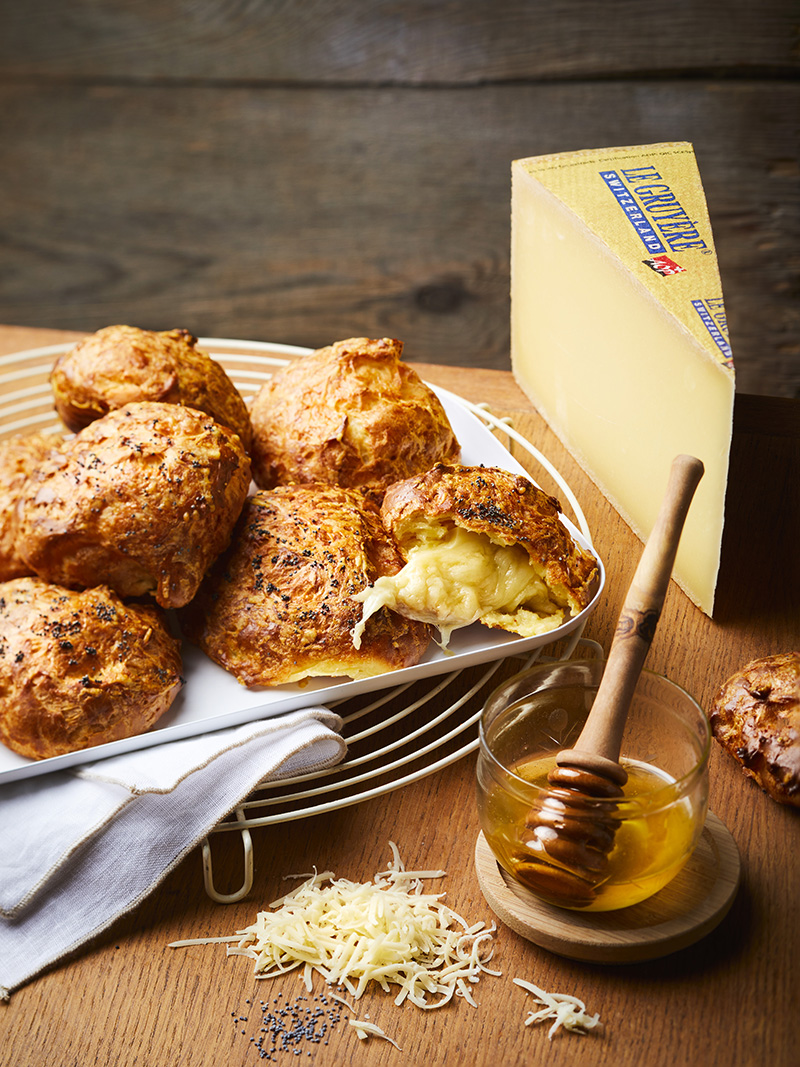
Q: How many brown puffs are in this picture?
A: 8